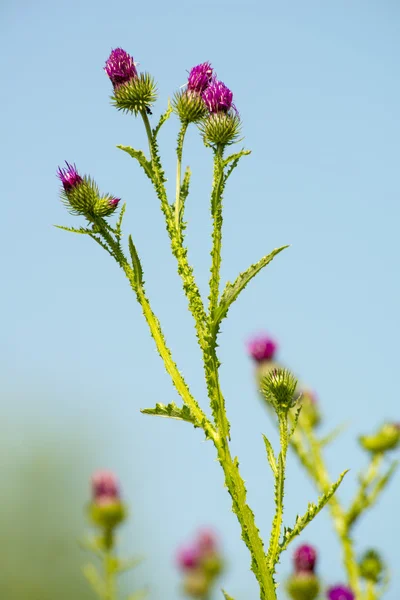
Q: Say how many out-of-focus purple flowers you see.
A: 6